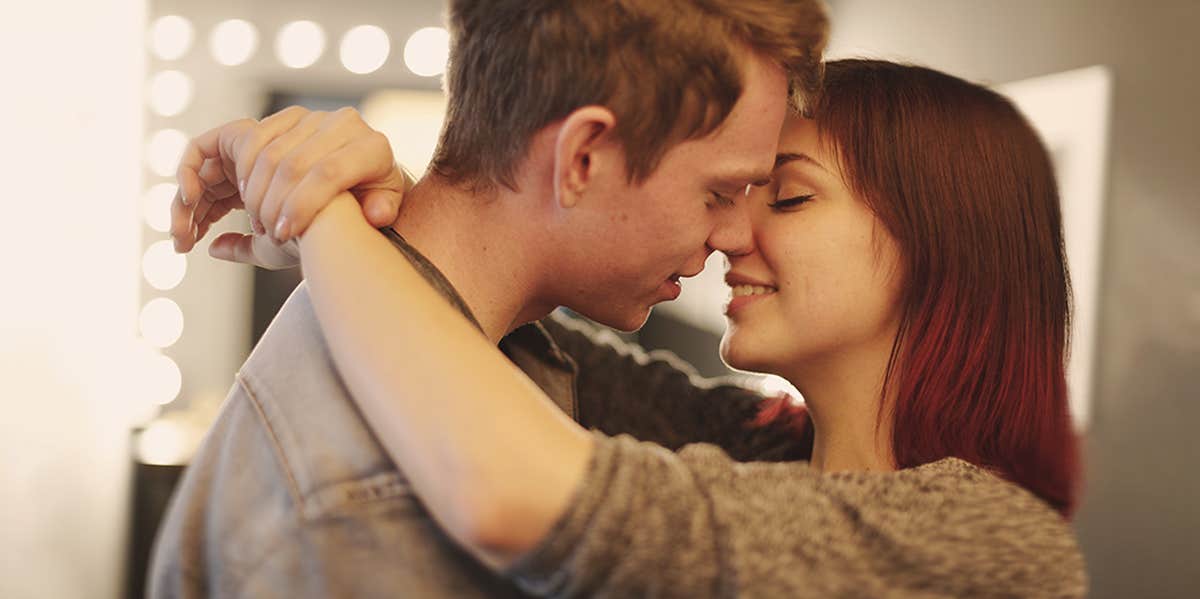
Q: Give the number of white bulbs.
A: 11